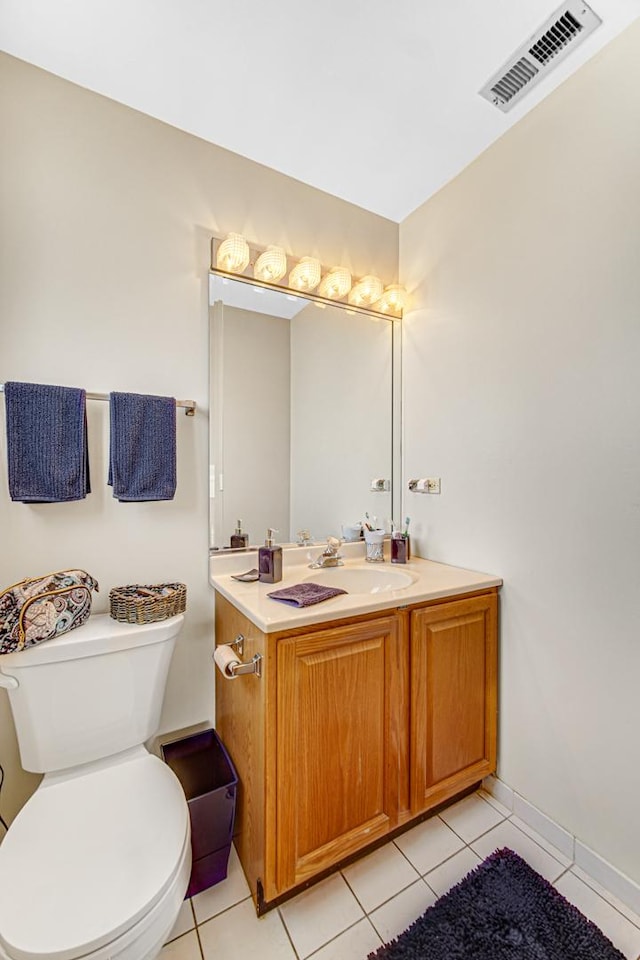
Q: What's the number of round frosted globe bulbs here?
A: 6